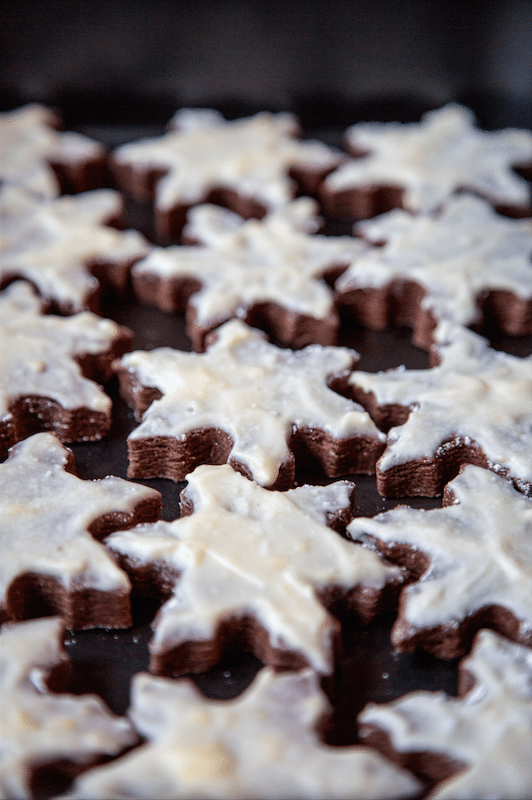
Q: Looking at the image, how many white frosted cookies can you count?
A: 15